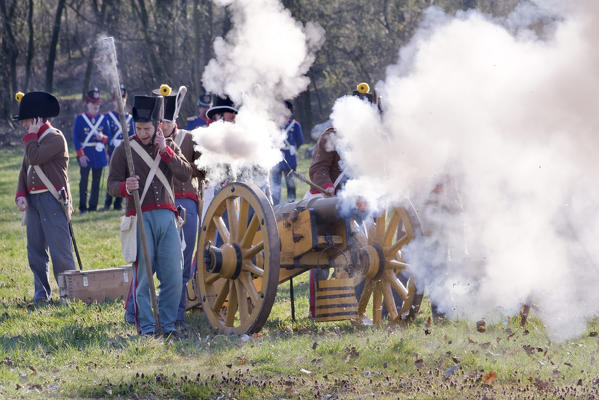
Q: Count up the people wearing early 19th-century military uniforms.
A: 9